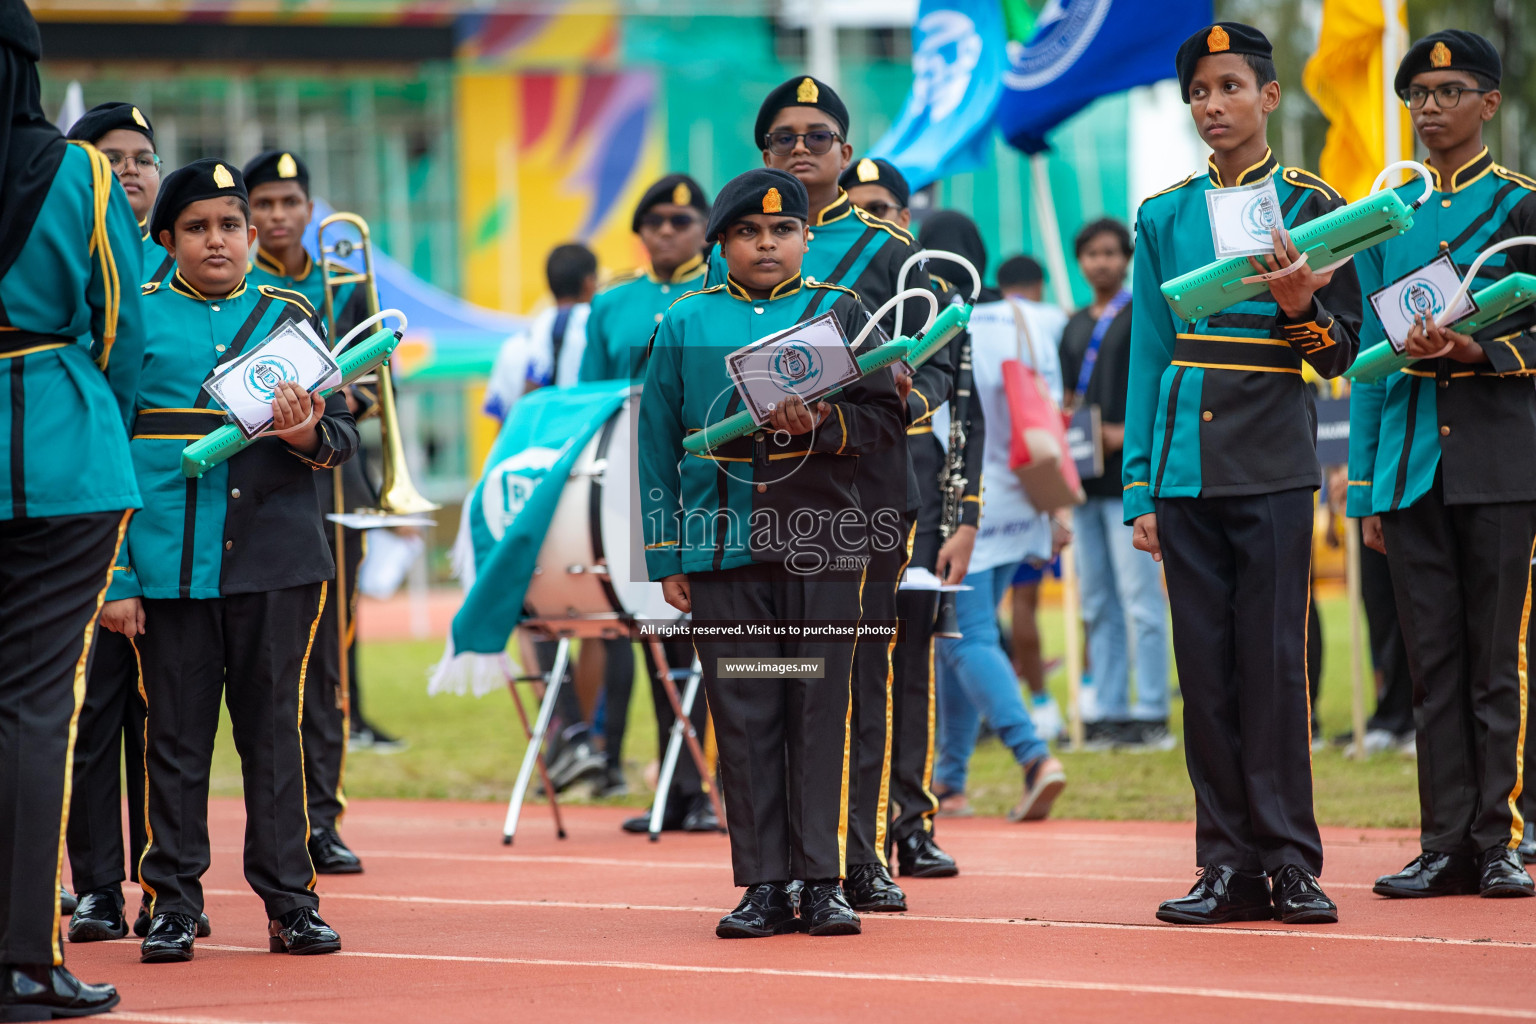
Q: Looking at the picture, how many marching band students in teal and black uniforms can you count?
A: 10